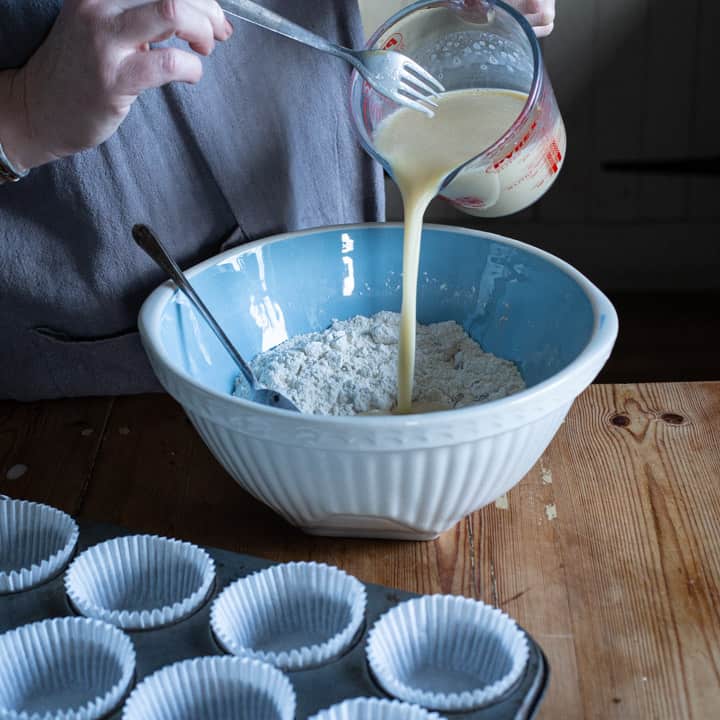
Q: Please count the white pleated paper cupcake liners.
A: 7